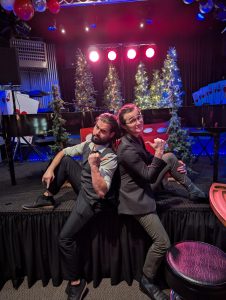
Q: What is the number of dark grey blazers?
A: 1